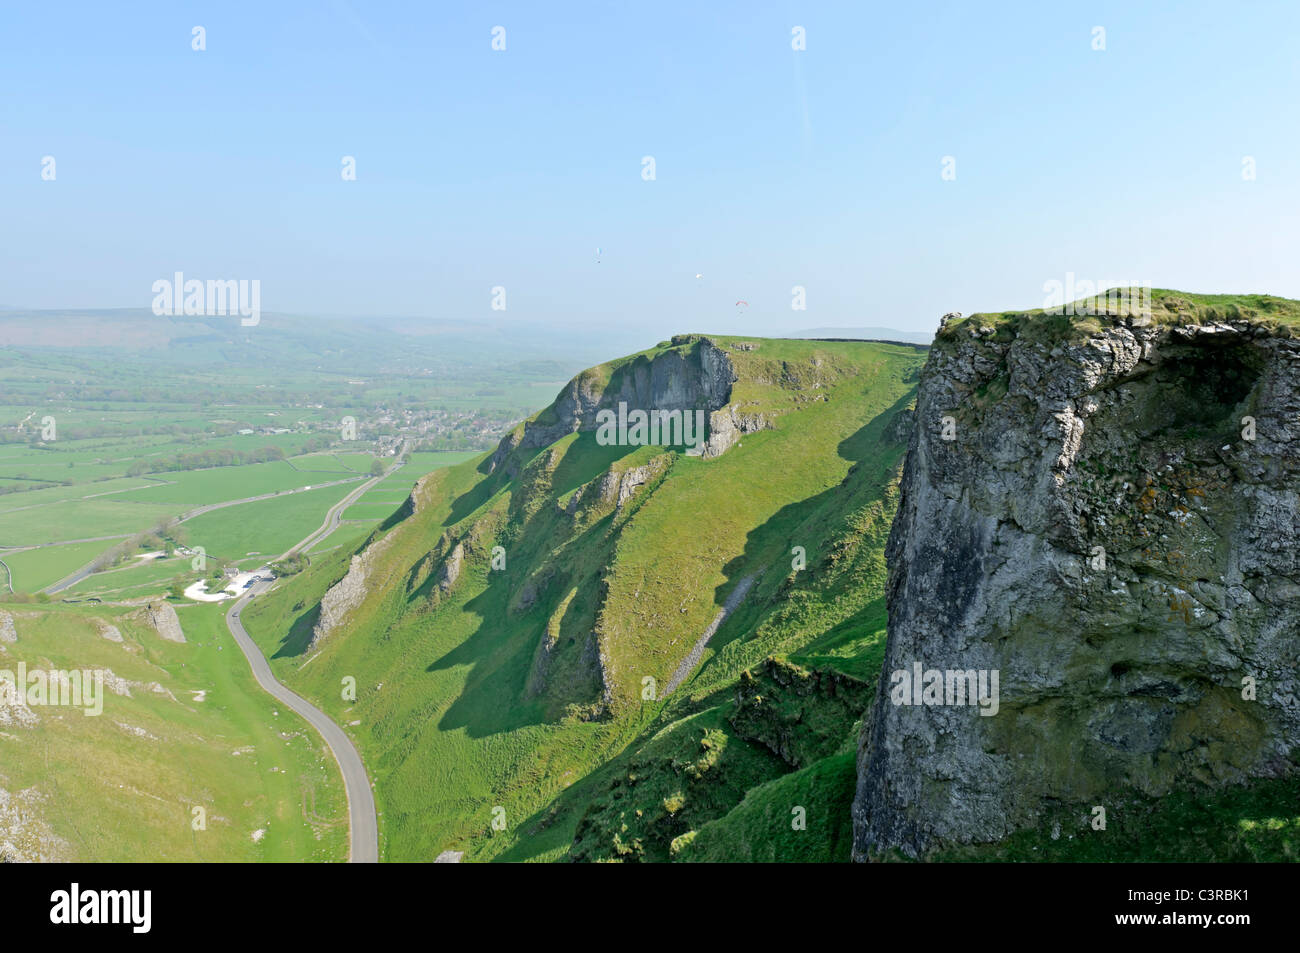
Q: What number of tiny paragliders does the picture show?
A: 3